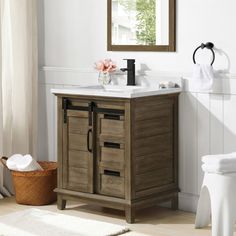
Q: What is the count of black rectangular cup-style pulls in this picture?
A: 3